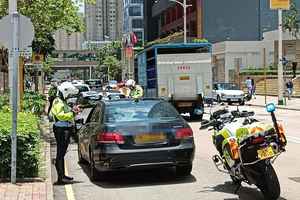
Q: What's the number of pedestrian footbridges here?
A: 1